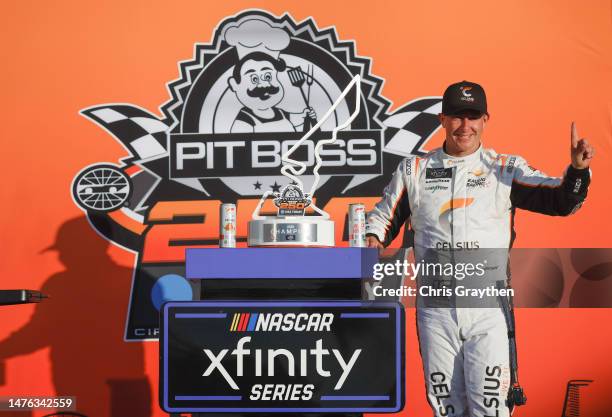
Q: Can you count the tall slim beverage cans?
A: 2